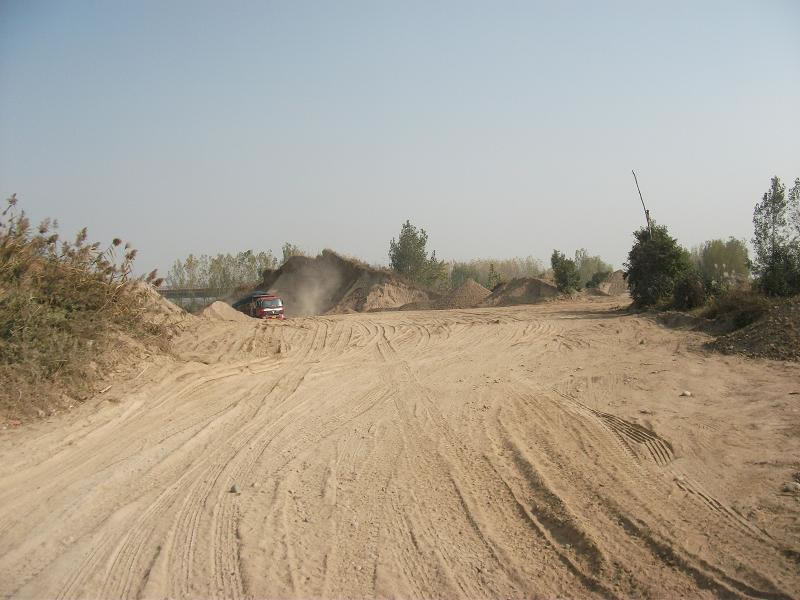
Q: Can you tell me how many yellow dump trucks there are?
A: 0